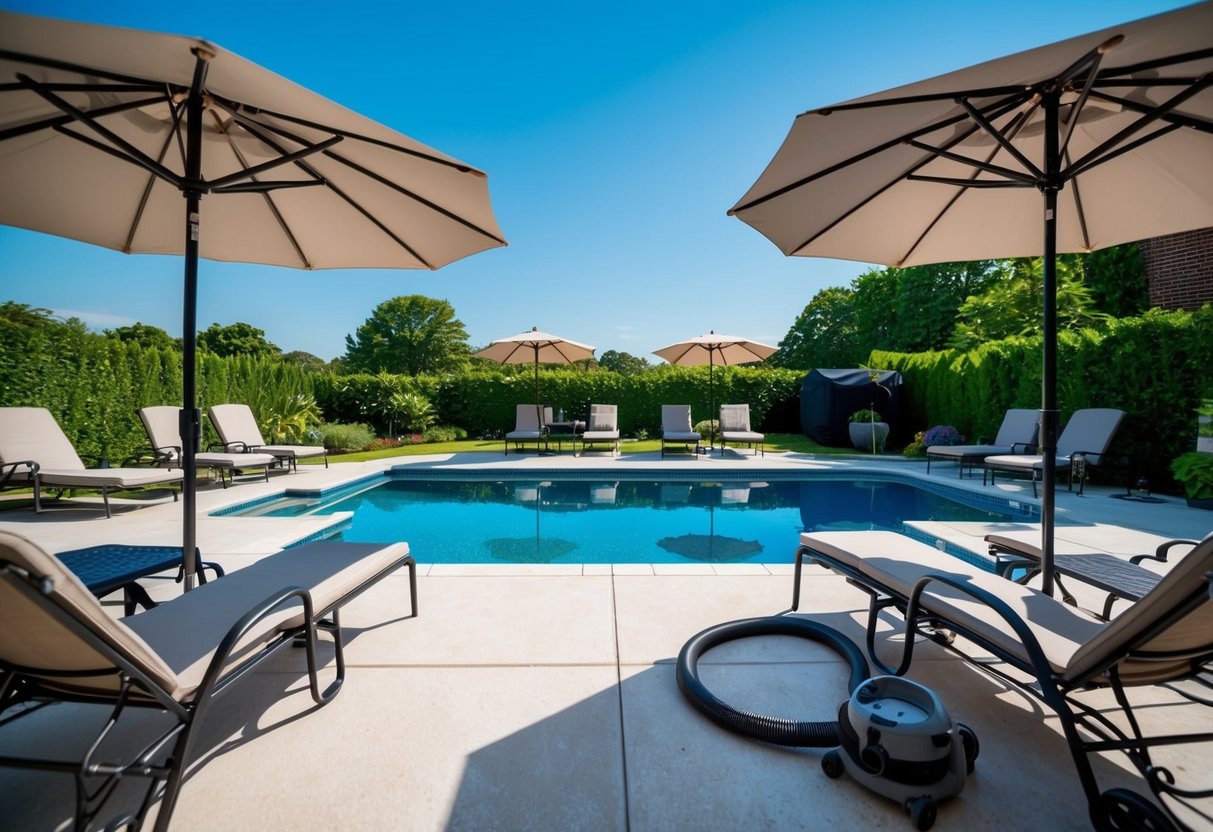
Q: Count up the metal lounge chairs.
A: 11